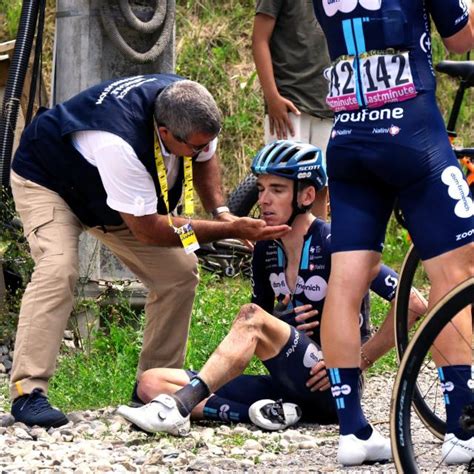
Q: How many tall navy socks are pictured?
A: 4